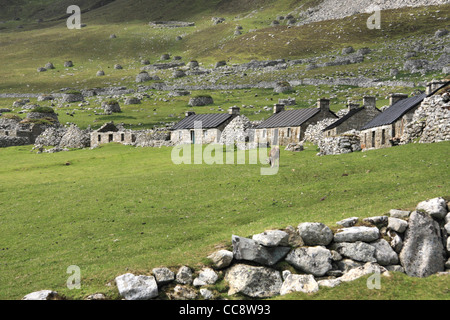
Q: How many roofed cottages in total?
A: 4